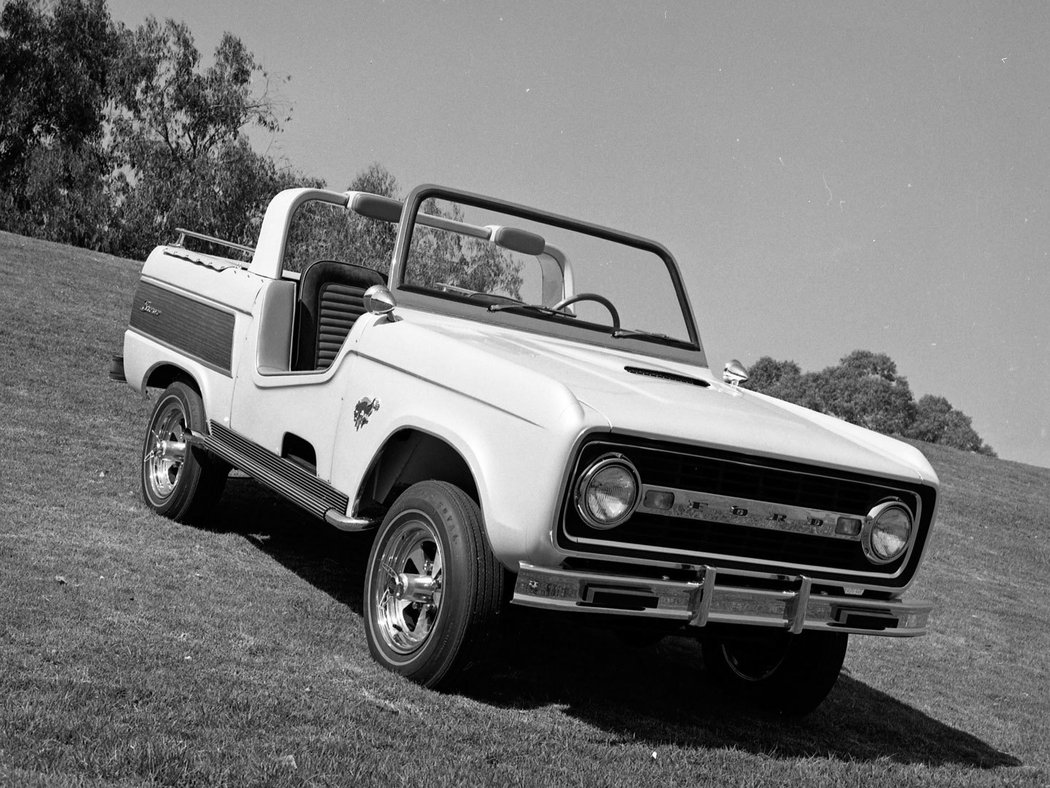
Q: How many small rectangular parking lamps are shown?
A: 2